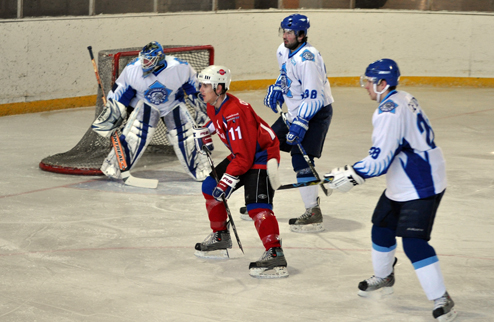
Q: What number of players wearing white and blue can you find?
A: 3